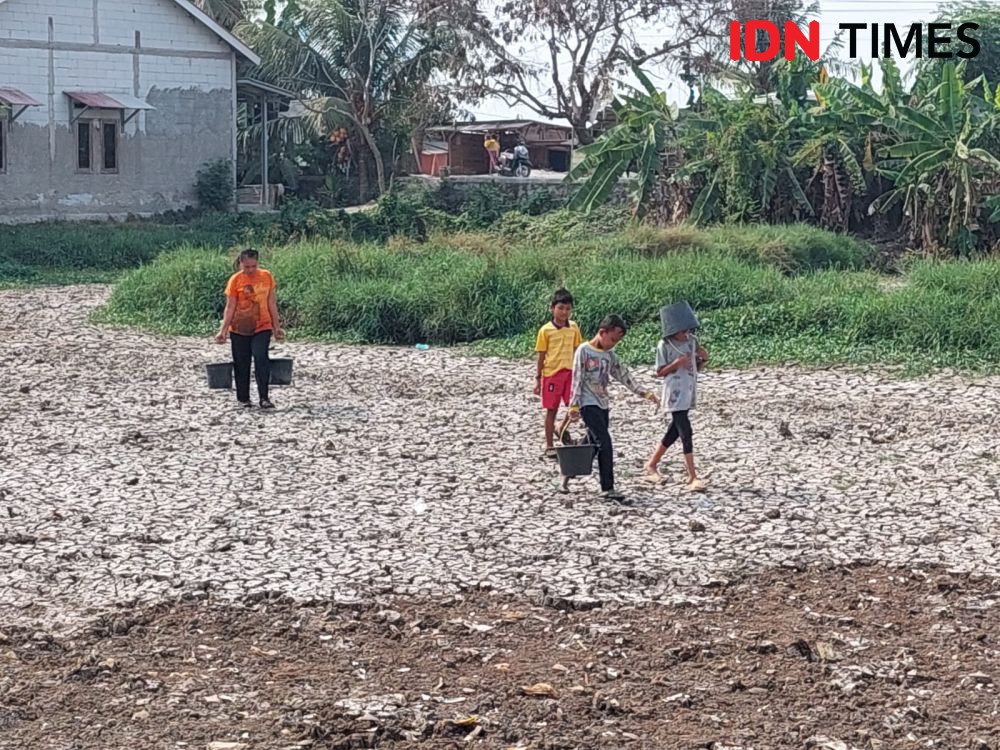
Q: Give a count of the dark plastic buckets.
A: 4